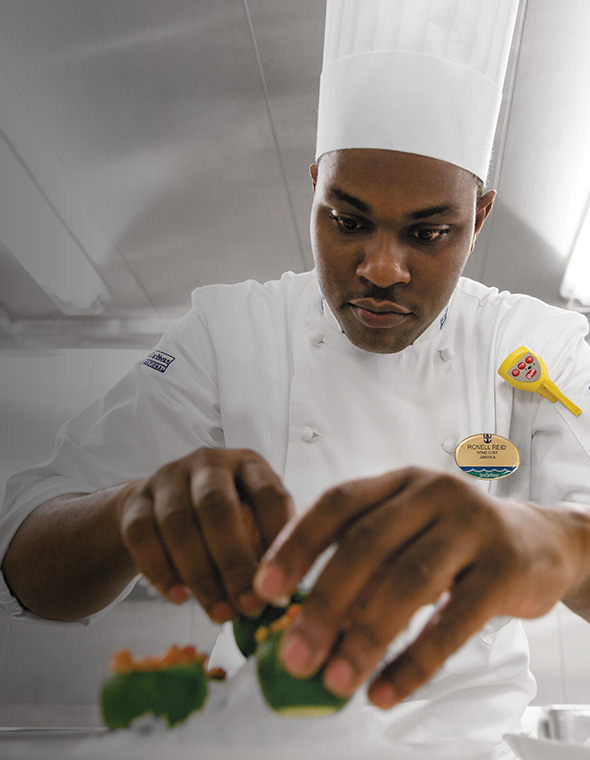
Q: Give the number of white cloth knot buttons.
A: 4